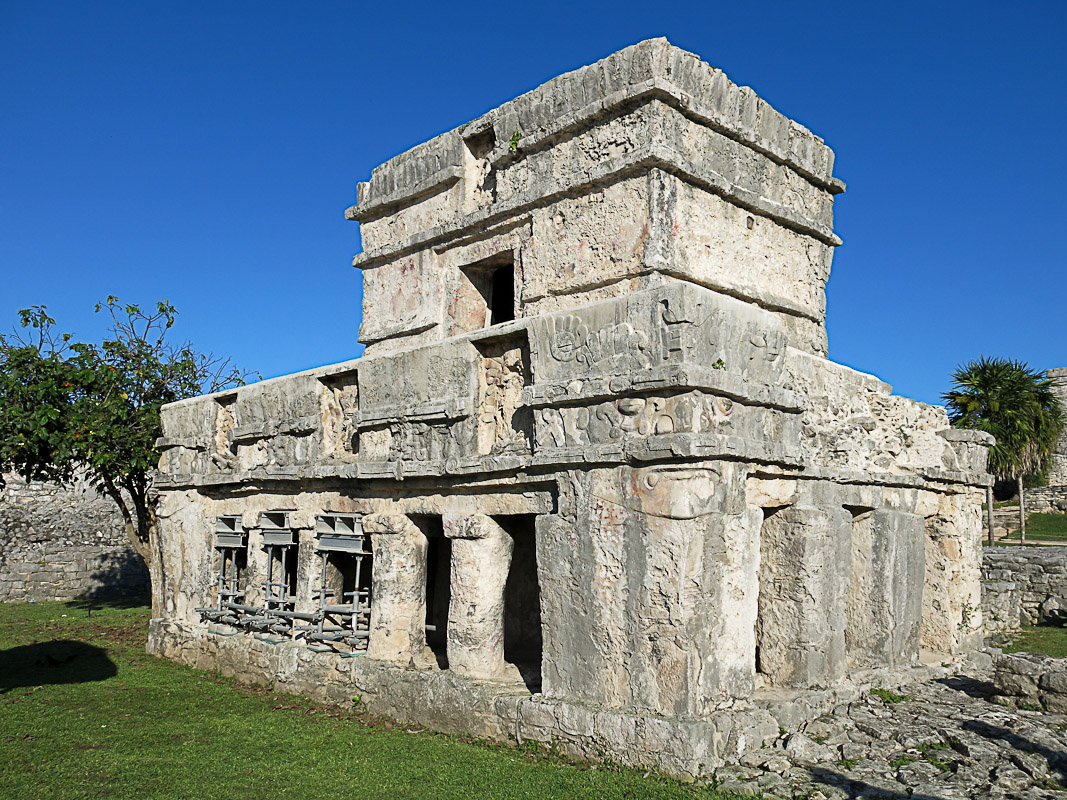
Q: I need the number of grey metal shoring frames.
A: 3